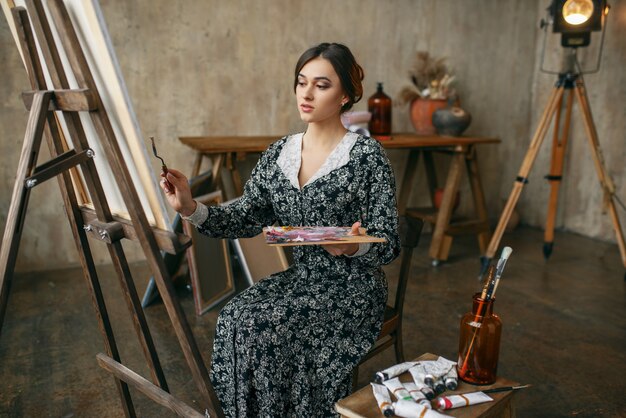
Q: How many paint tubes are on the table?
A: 10